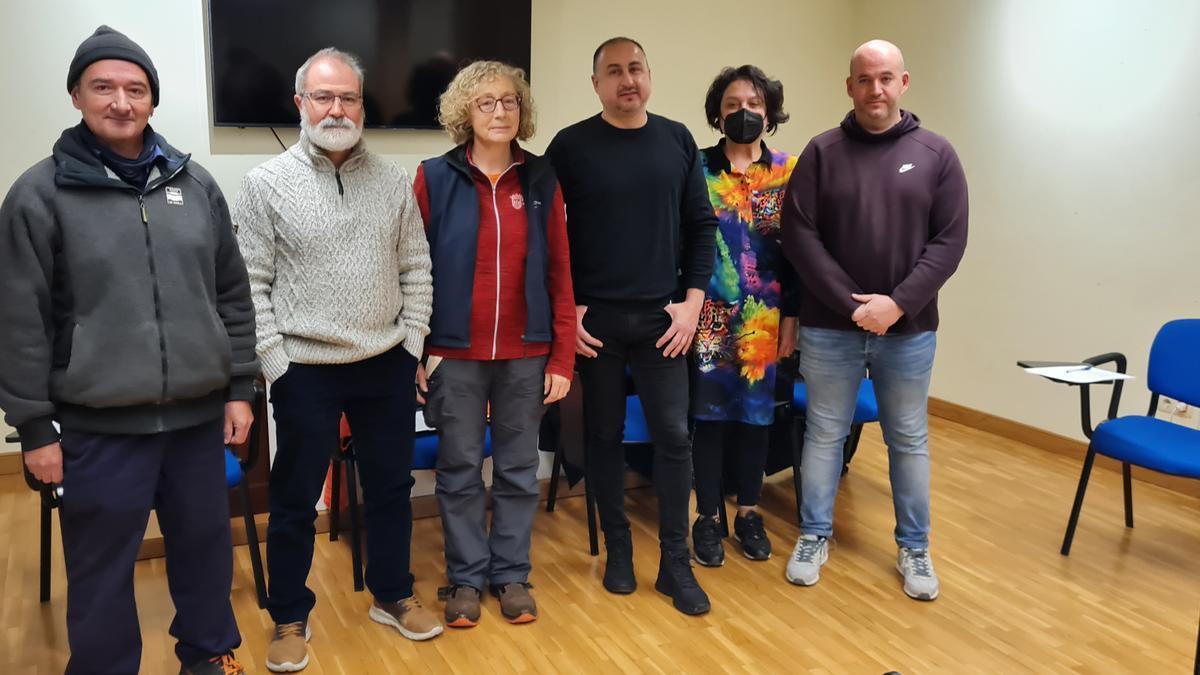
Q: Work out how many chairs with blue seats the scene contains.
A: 5